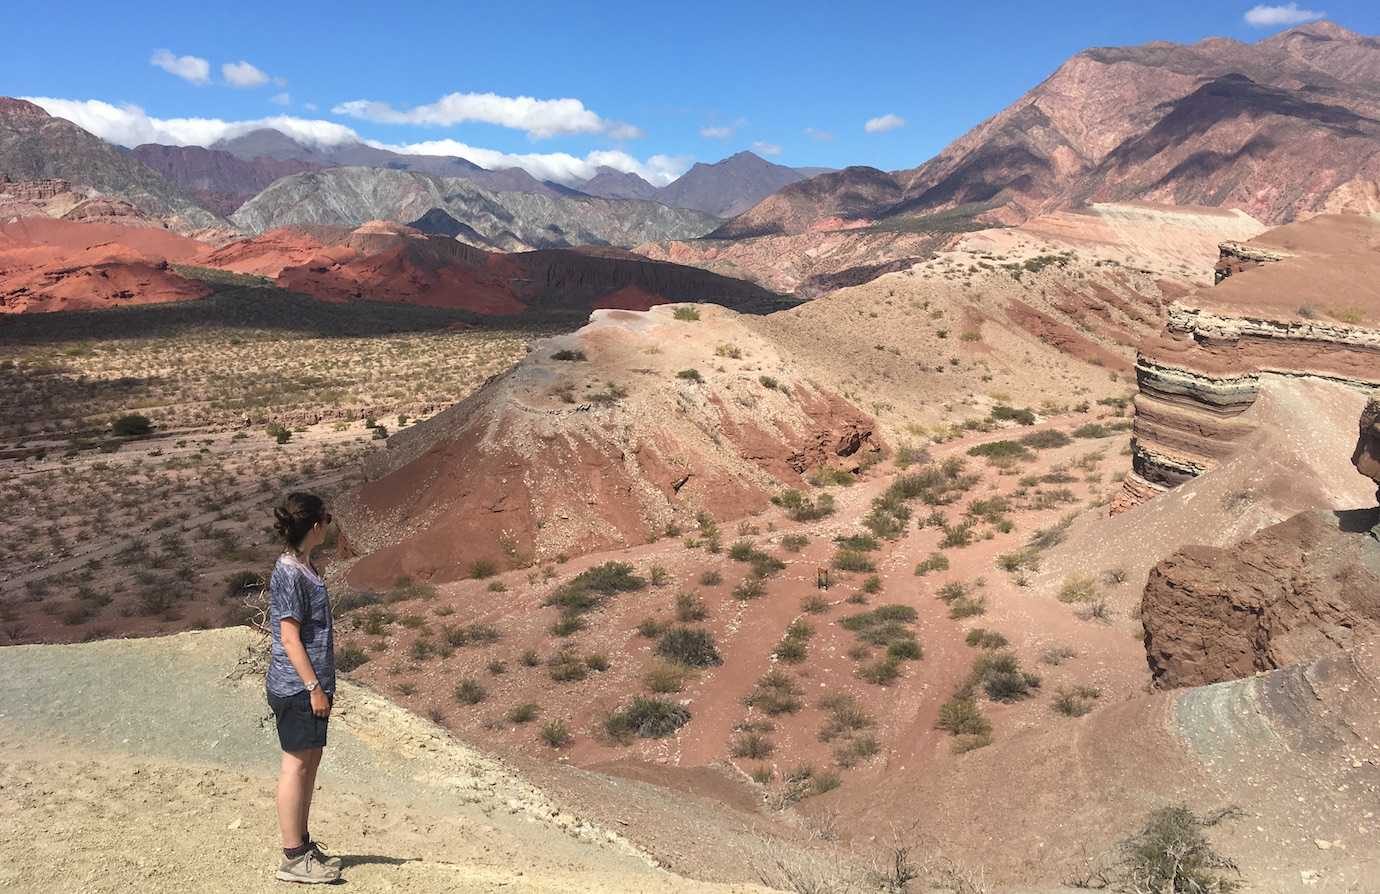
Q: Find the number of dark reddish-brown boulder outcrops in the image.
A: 2